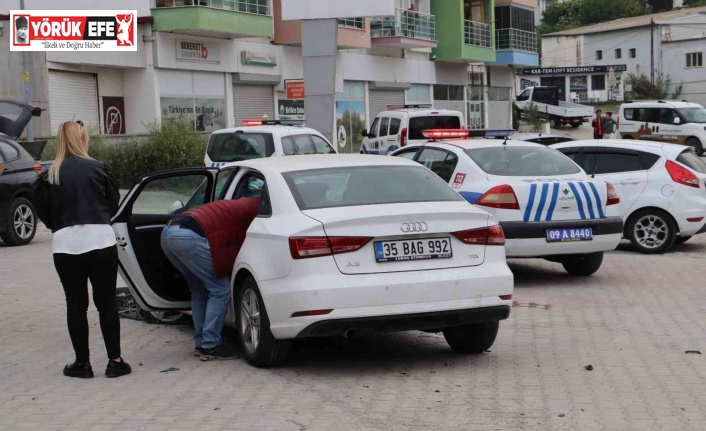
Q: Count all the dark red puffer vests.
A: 1